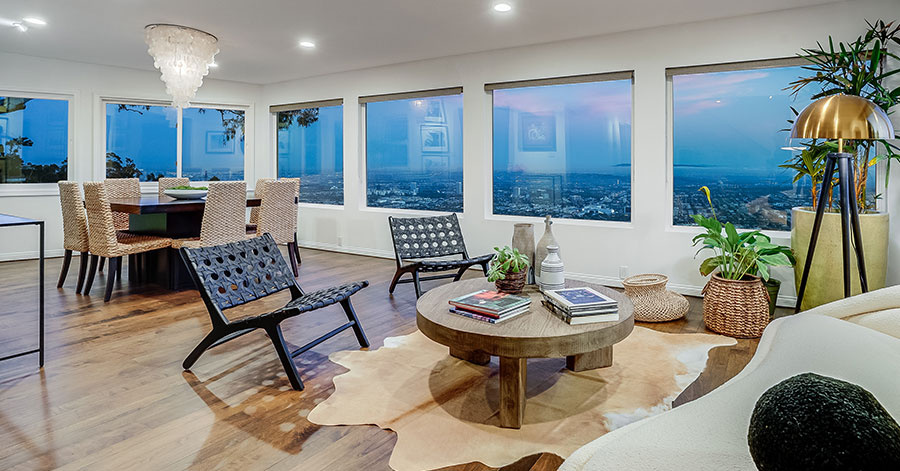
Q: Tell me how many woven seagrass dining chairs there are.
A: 8